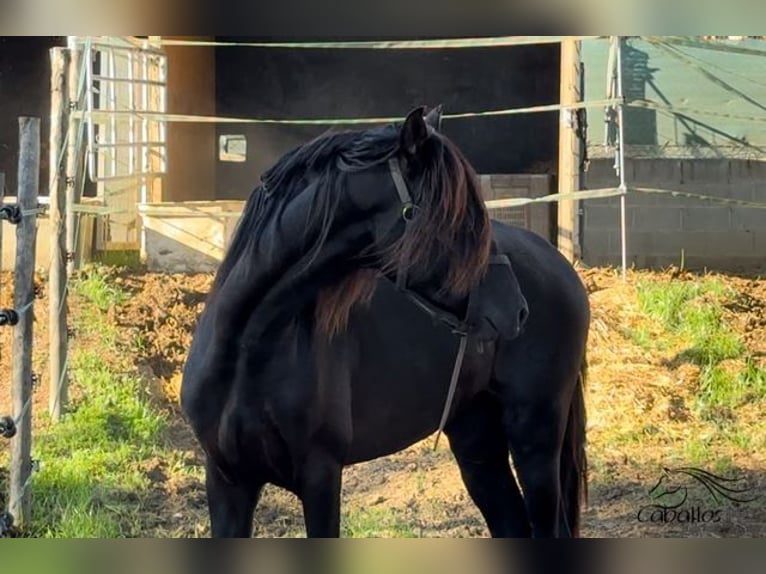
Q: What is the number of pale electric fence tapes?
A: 3